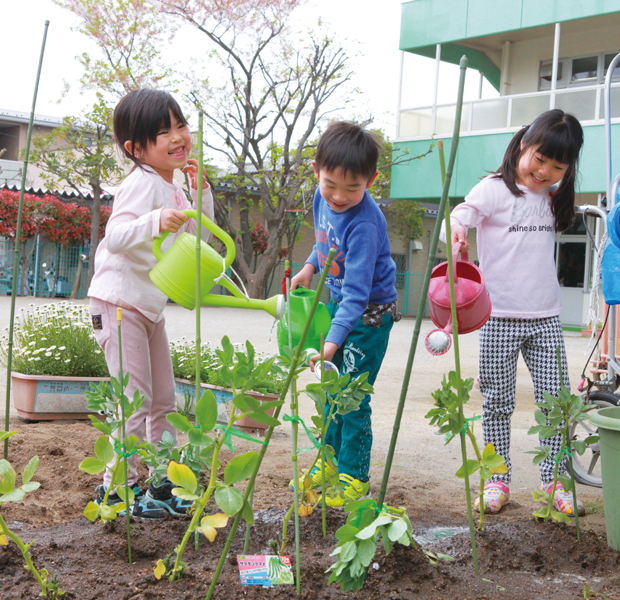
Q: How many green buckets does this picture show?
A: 1